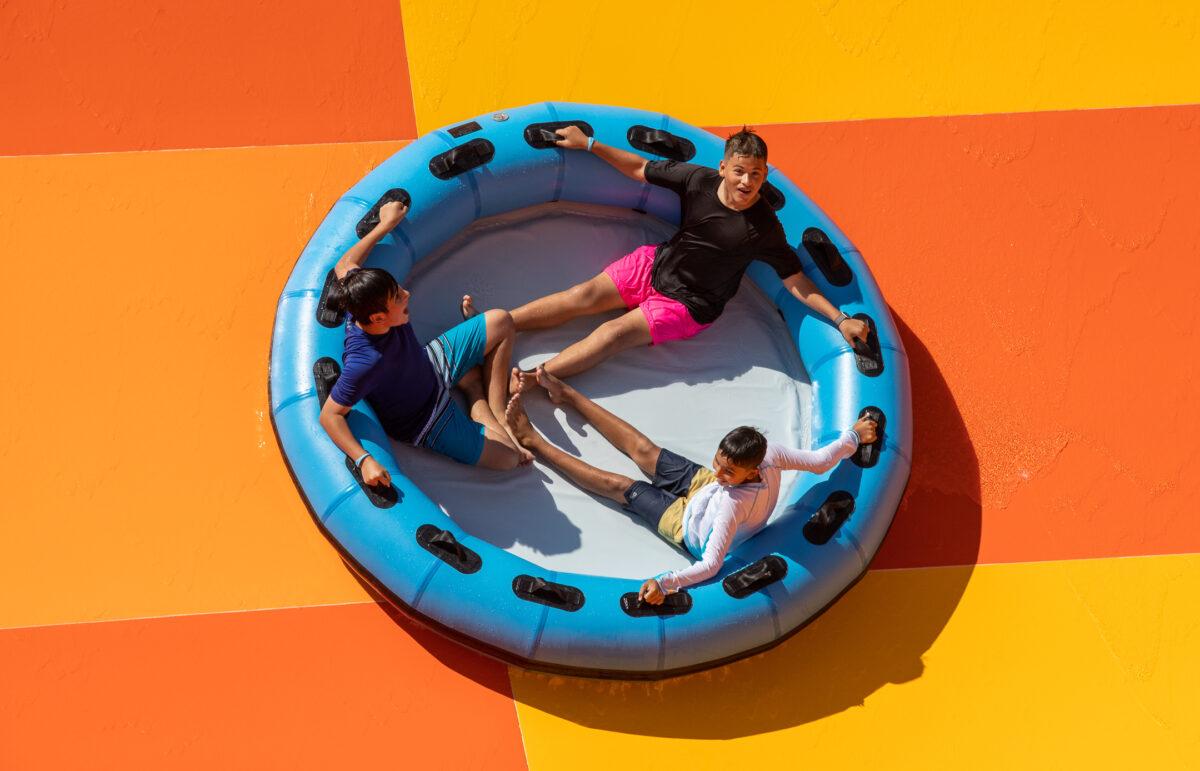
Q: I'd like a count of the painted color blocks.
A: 6